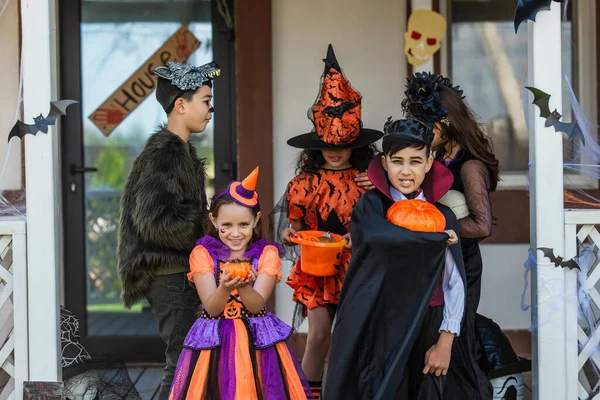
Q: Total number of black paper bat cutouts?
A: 4